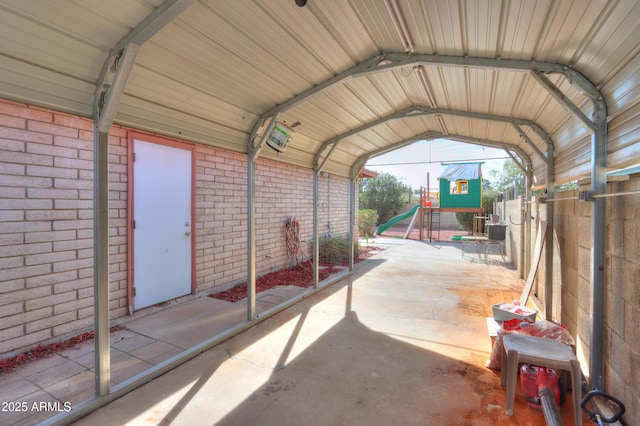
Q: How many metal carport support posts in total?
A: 7